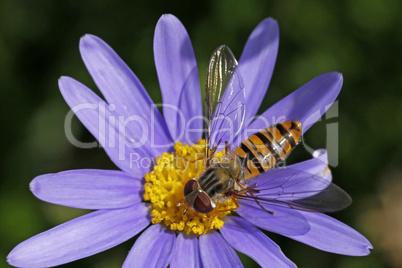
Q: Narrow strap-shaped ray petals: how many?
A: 13